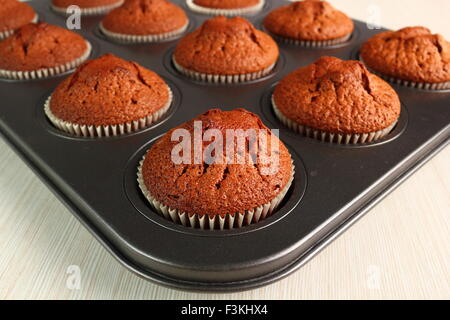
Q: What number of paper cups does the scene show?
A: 11